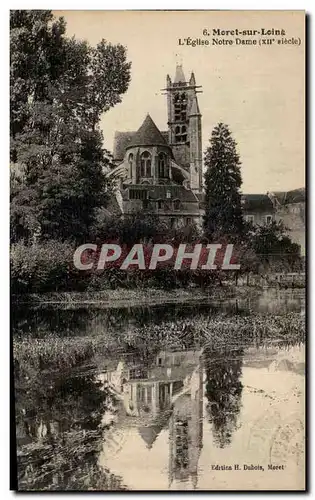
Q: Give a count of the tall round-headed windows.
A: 3